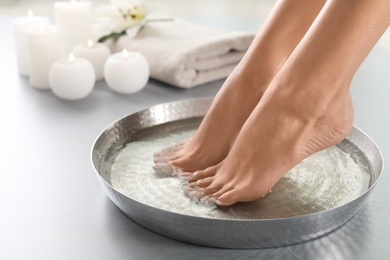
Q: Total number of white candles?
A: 6